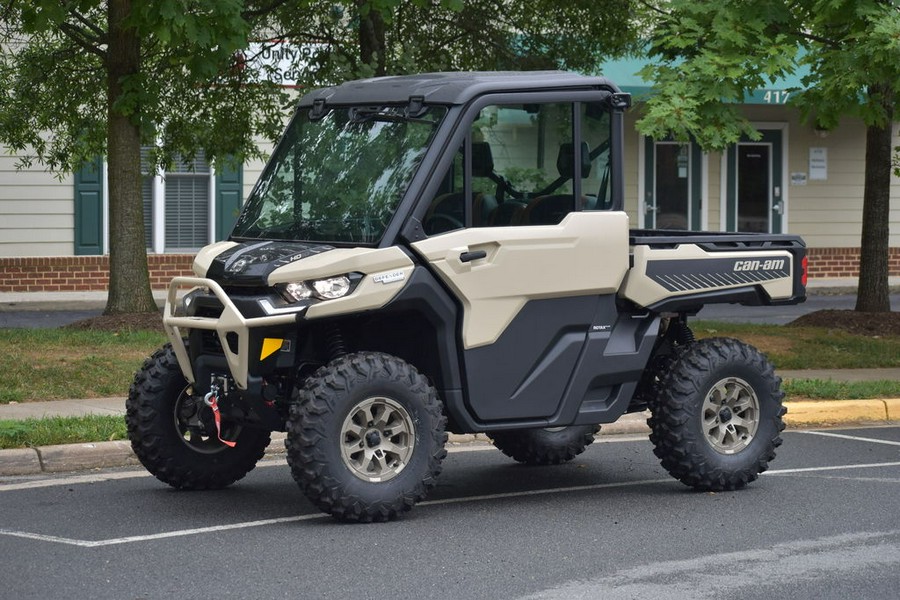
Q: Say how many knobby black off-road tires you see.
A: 4